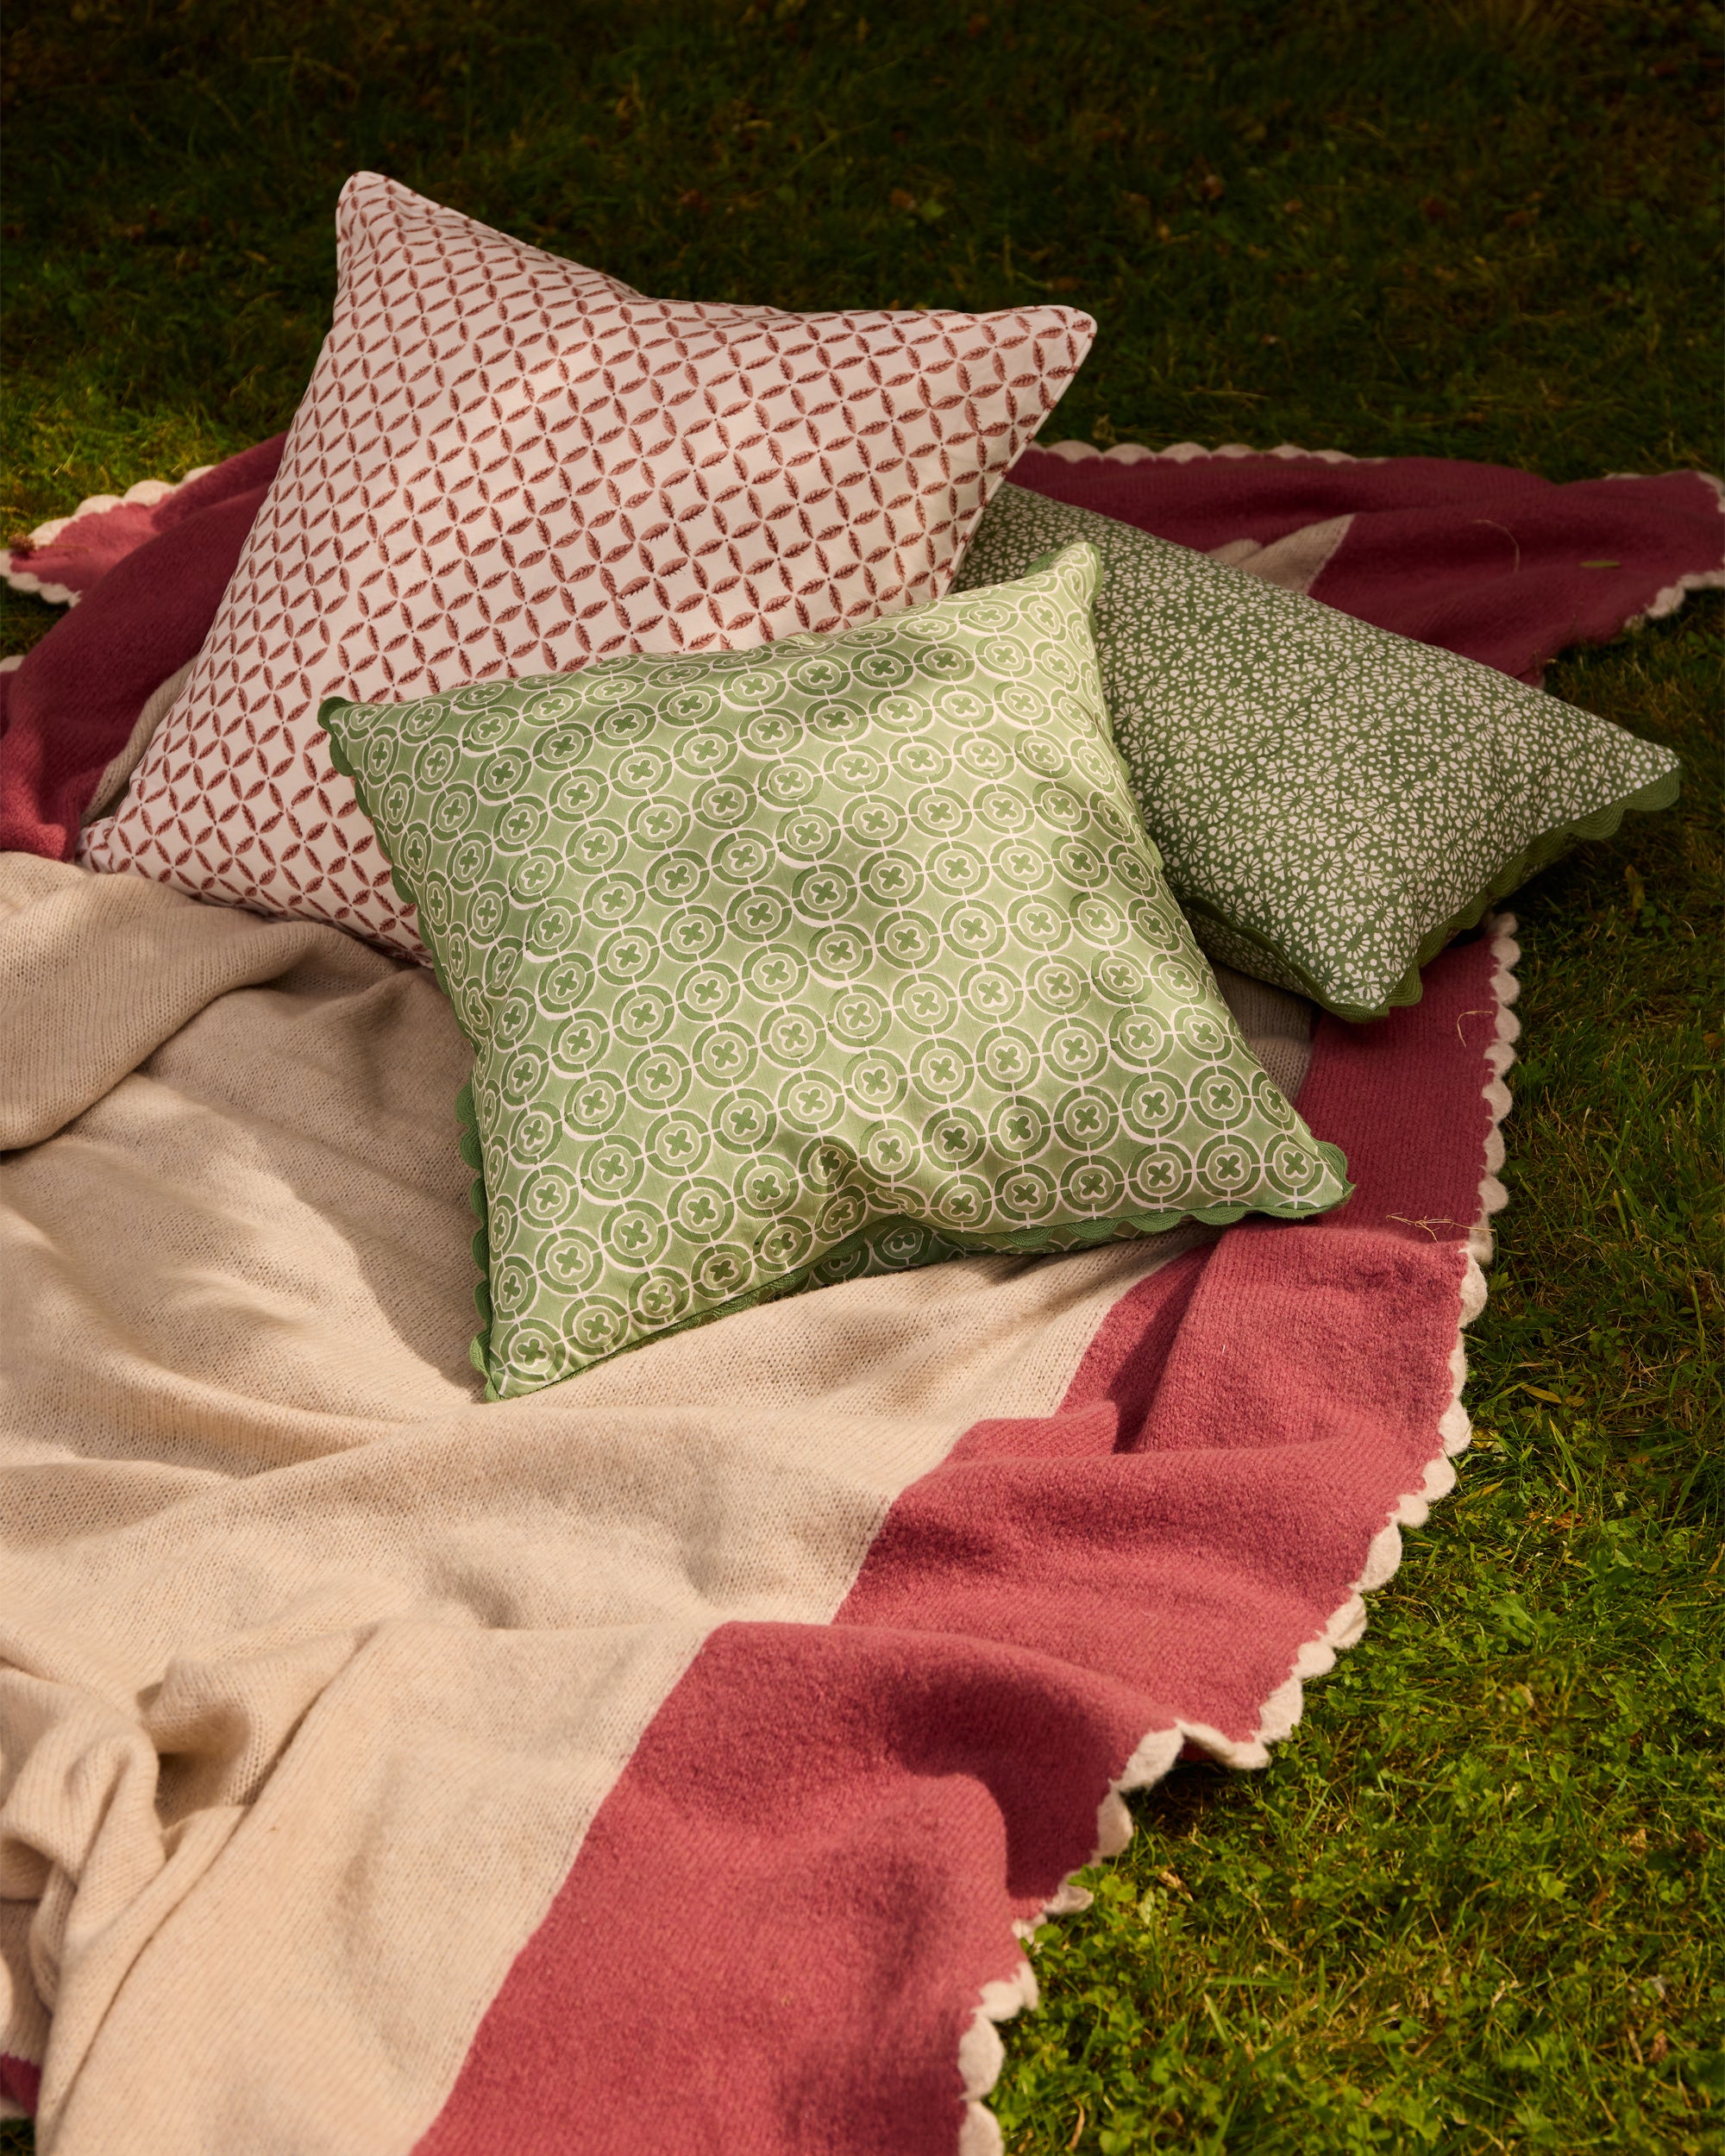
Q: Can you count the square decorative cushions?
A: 2